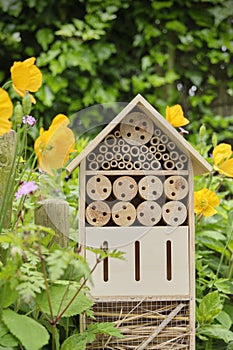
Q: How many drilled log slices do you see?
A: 9